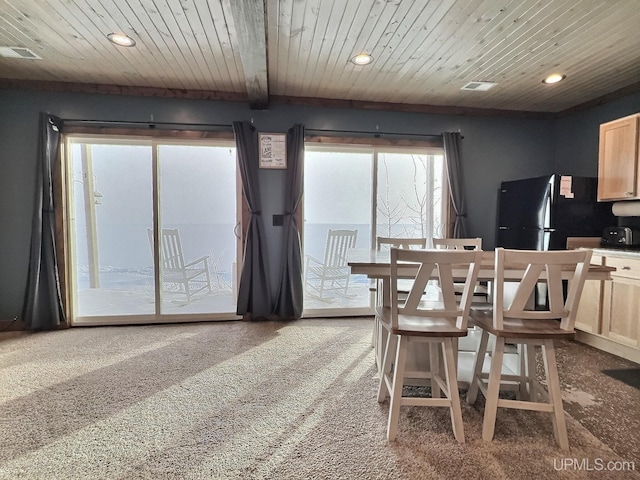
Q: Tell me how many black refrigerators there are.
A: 1